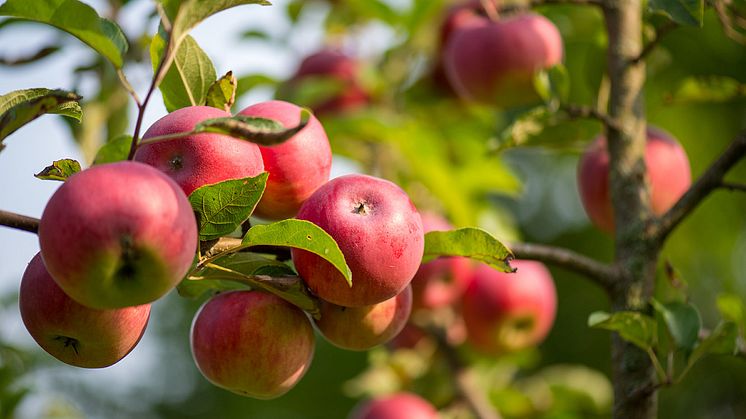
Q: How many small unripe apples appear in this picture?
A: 0